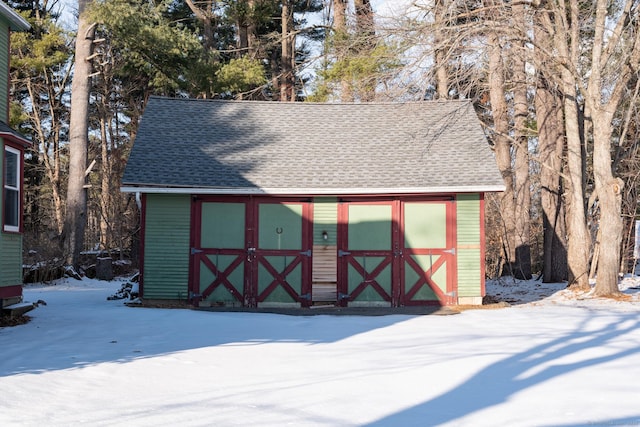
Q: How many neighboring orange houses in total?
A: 0